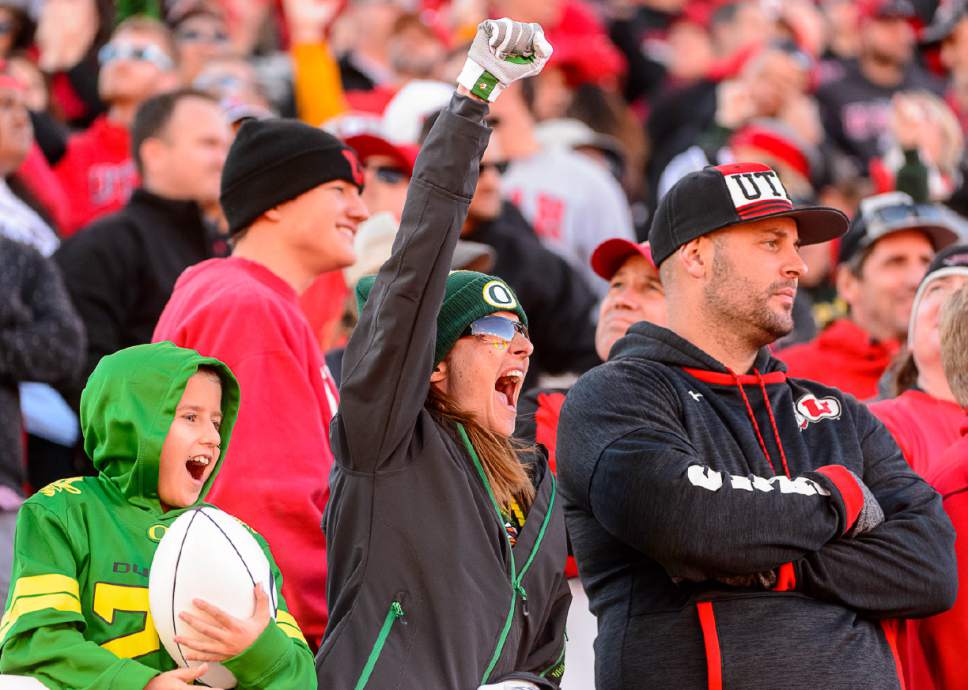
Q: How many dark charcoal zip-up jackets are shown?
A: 1